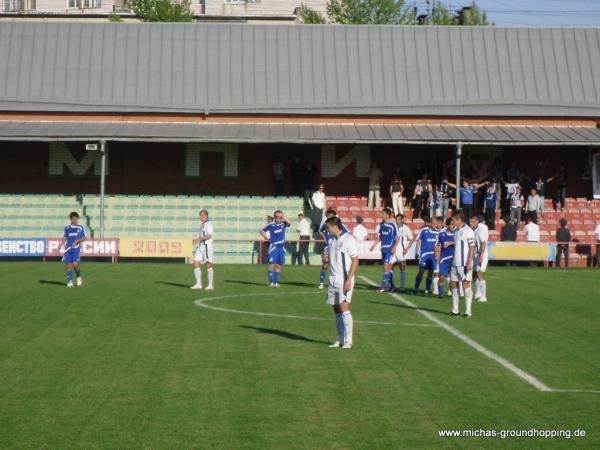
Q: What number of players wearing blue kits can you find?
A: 6